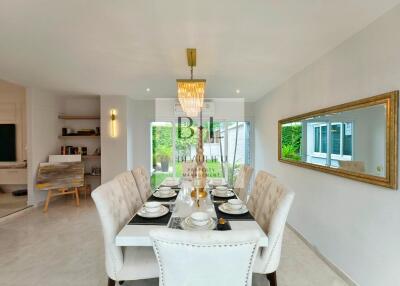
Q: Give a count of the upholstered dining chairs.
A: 8